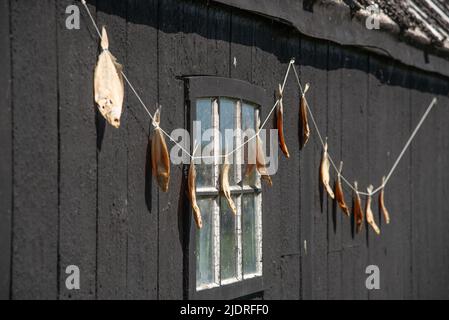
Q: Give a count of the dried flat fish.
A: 12